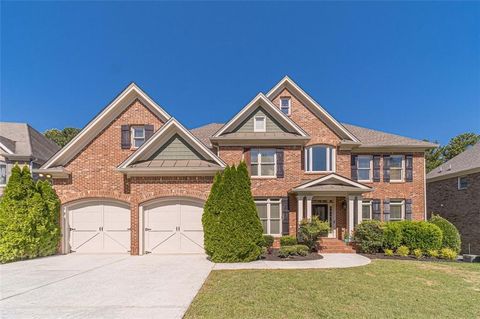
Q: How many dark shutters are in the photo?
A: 11